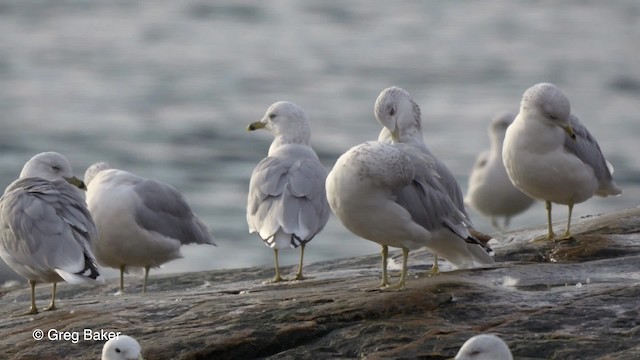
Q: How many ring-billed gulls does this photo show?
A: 9